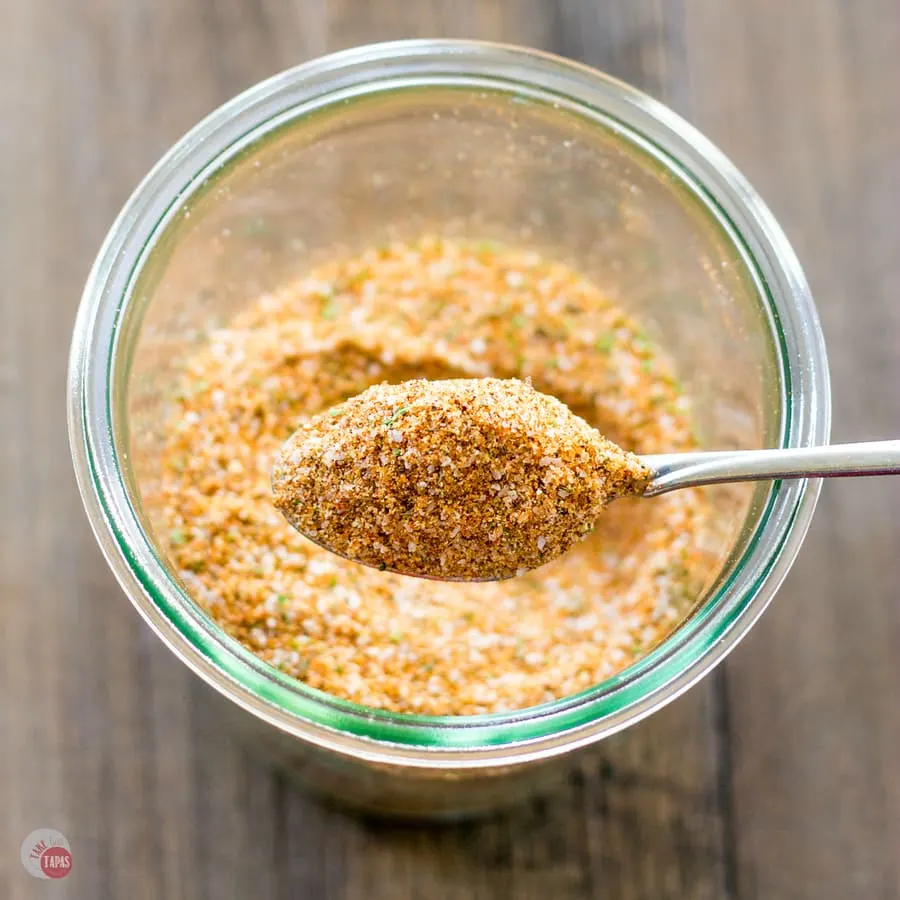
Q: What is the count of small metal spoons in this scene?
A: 1